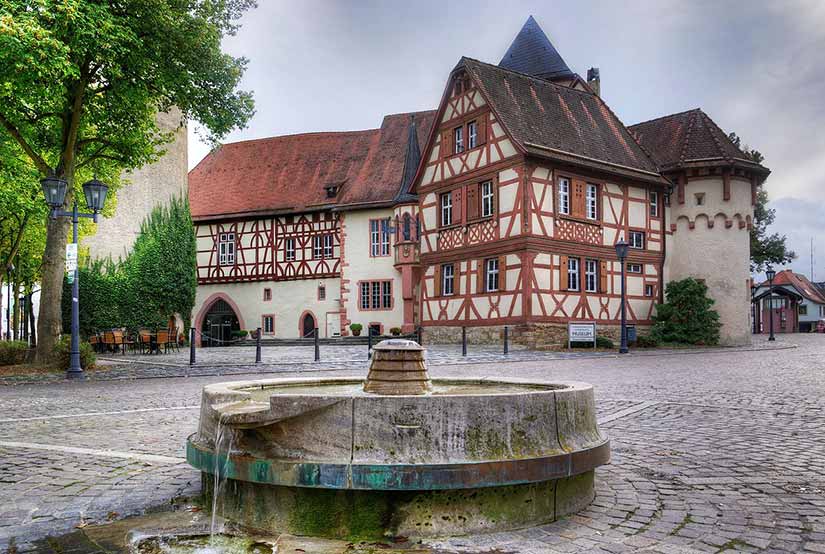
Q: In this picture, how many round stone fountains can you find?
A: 1